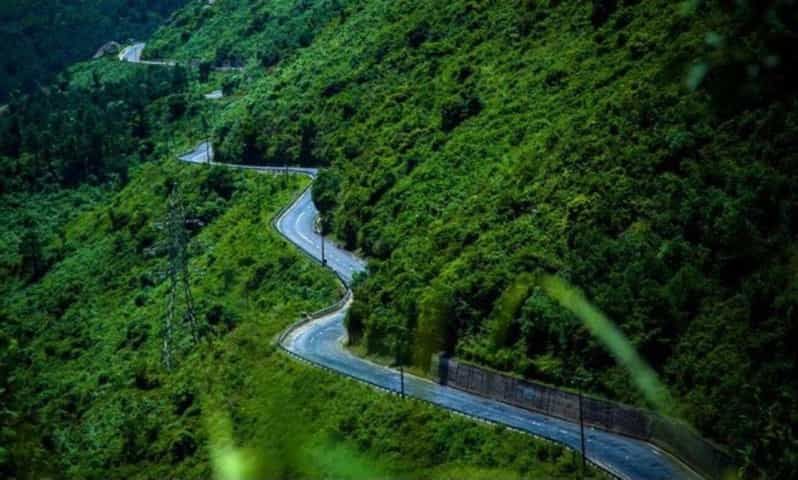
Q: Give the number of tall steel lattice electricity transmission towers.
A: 1